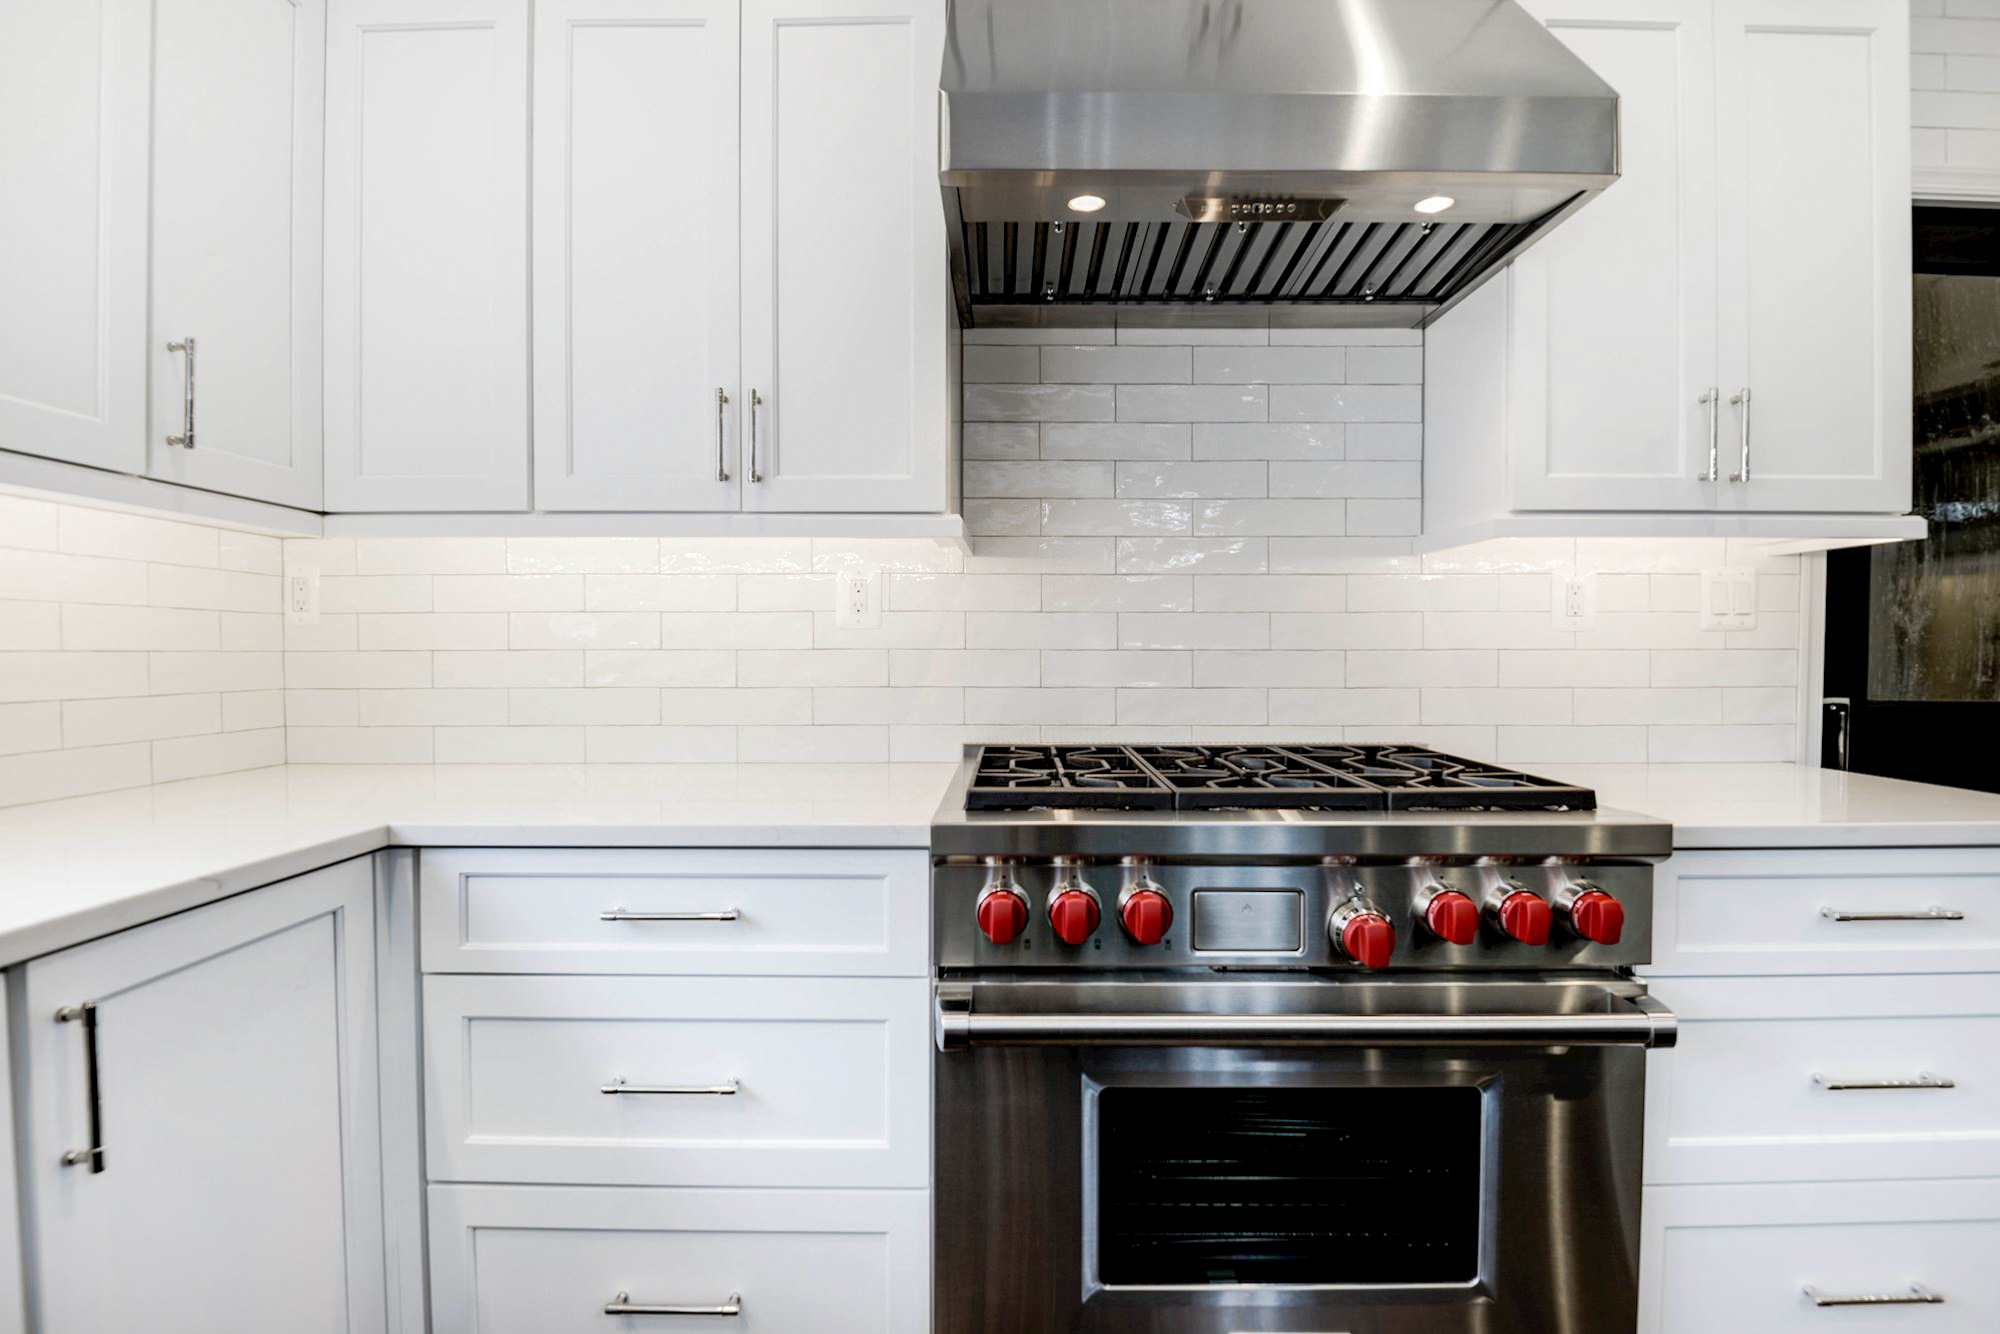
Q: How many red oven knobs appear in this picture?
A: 7